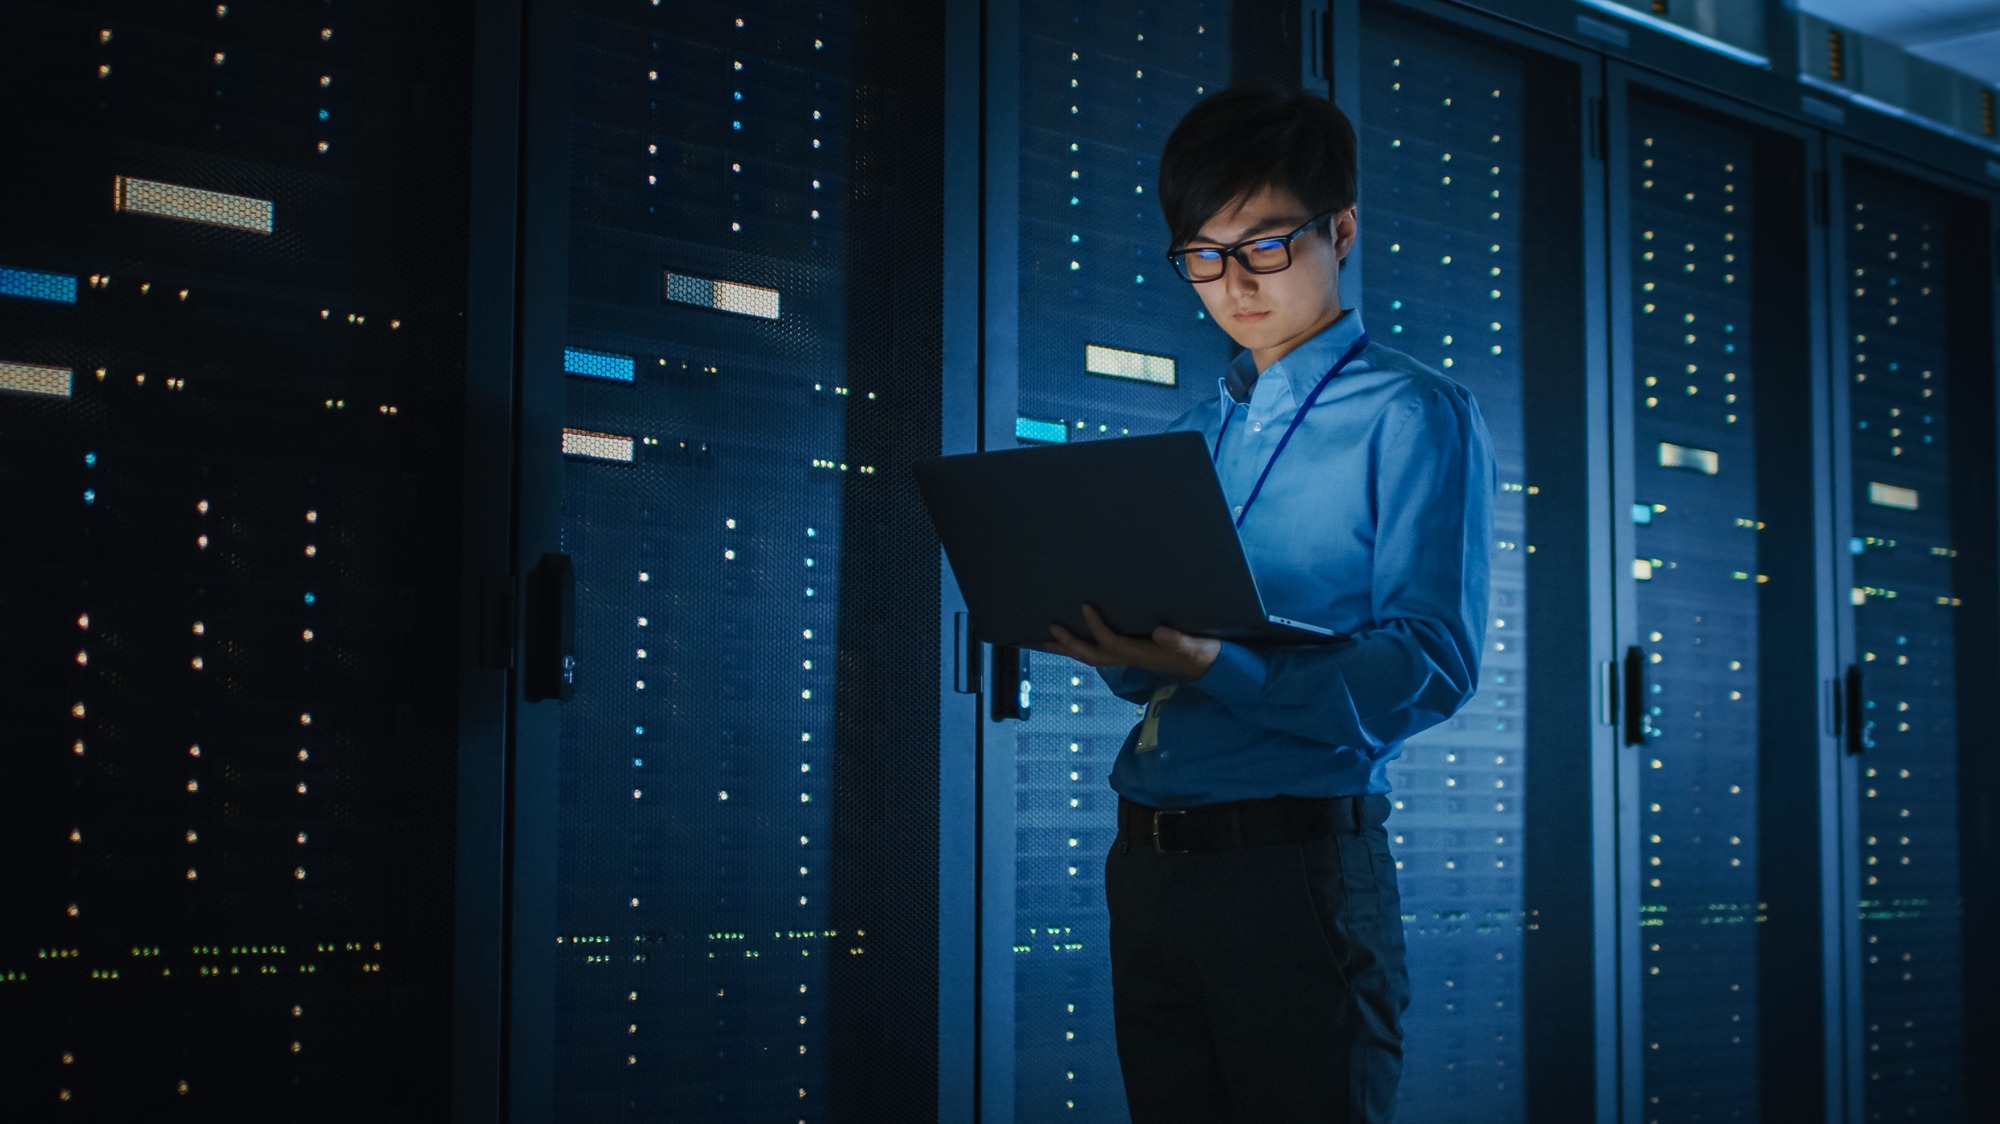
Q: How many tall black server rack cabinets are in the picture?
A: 6